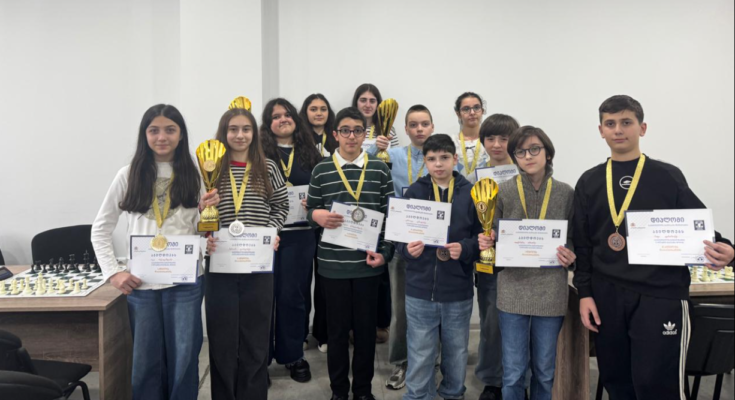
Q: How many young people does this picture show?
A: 12